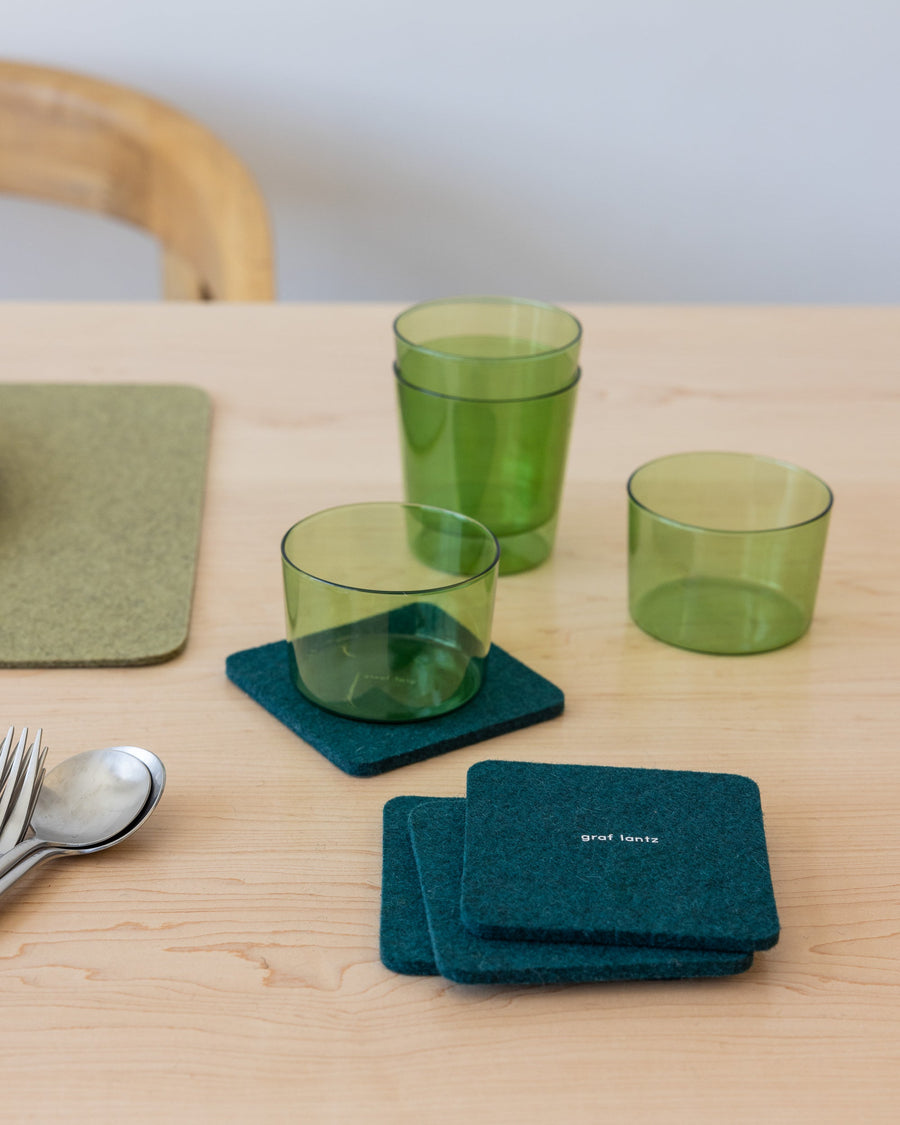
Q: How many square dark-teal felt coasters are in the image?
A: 4